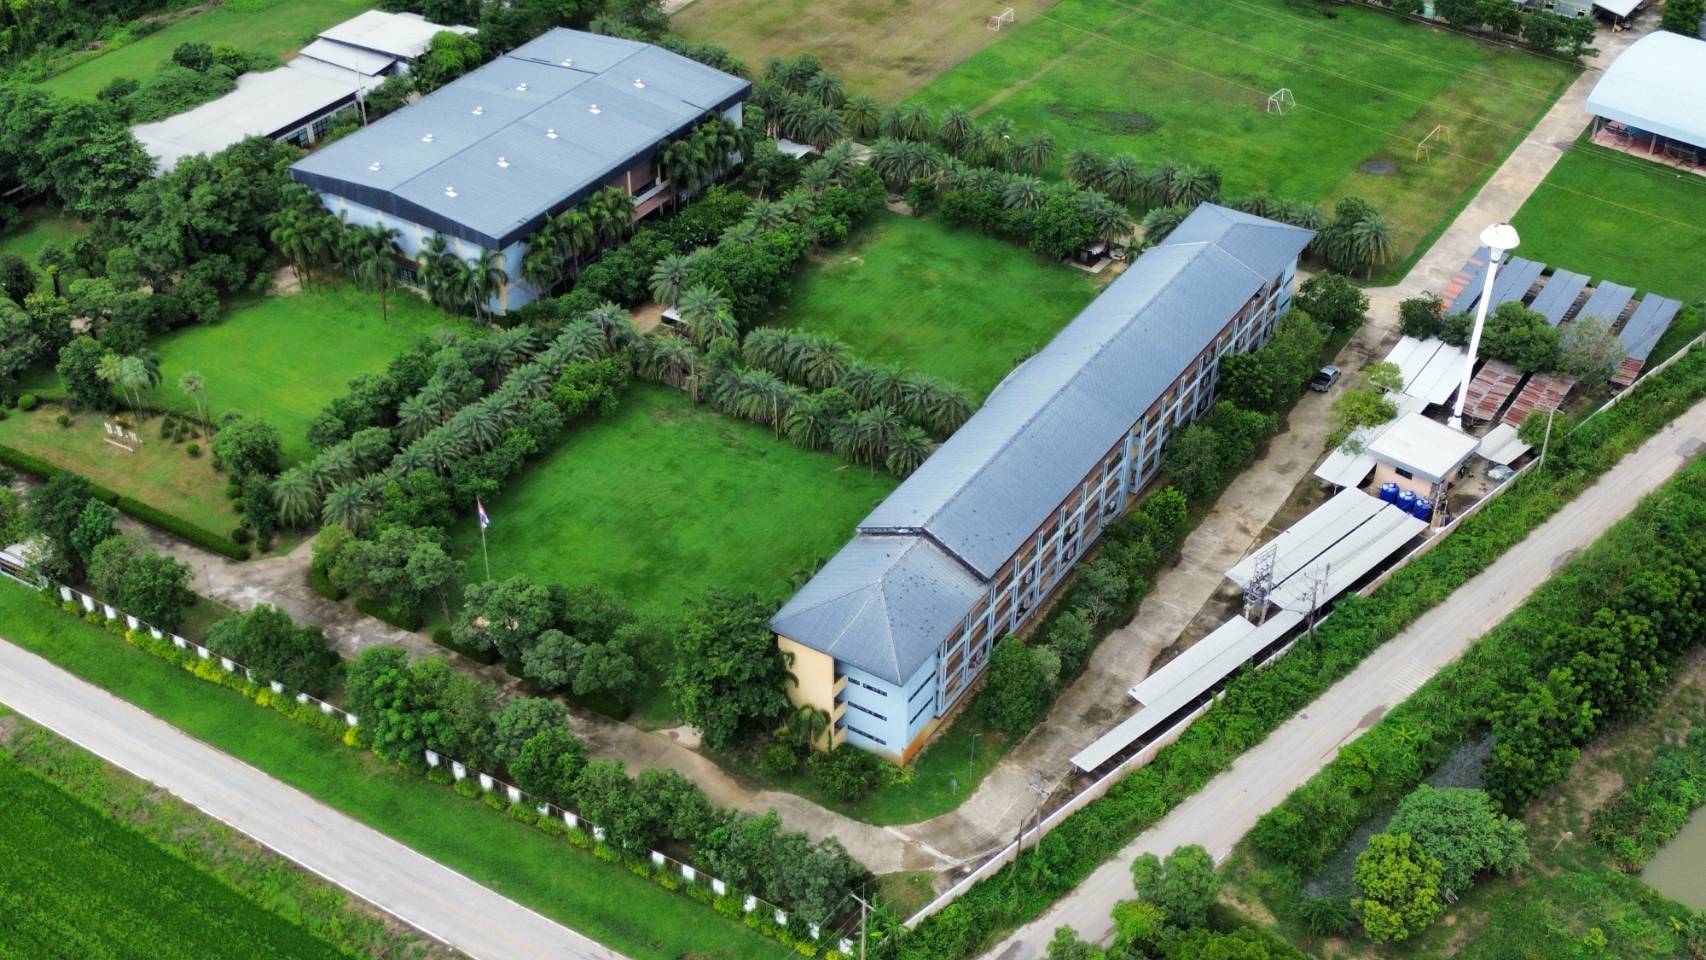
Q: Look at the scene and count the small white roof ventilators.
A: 10